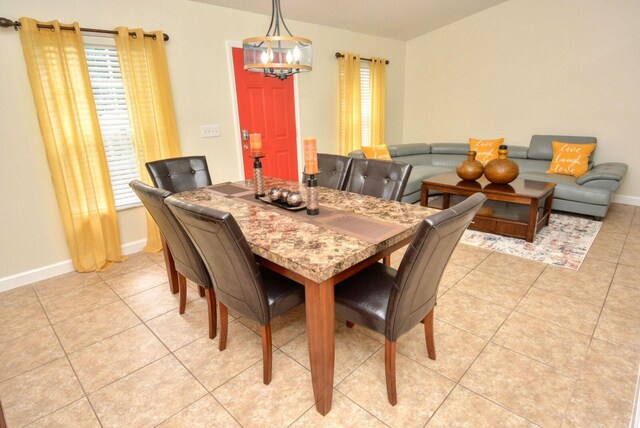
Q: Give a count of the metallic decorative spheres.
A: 3